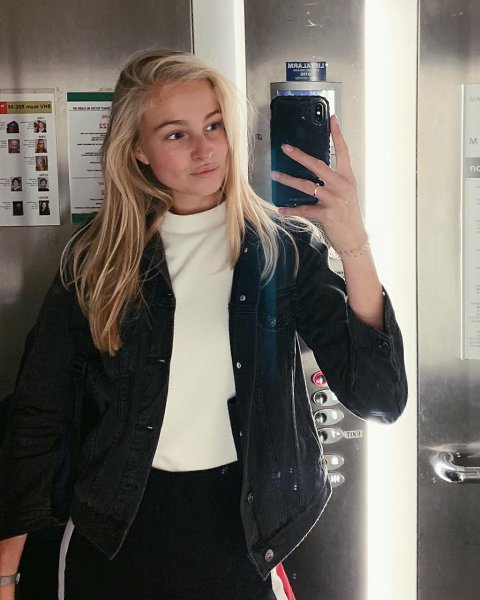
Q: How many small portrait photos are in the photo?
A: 9